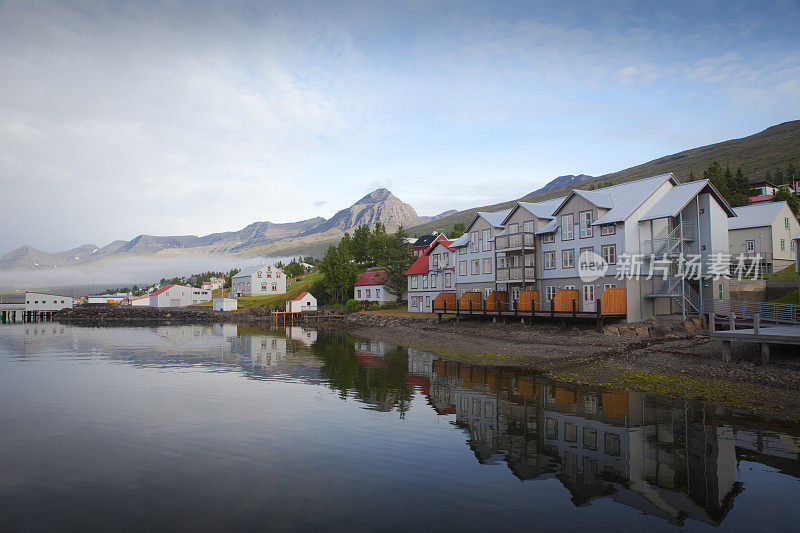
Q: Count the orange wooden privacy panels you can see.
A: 6